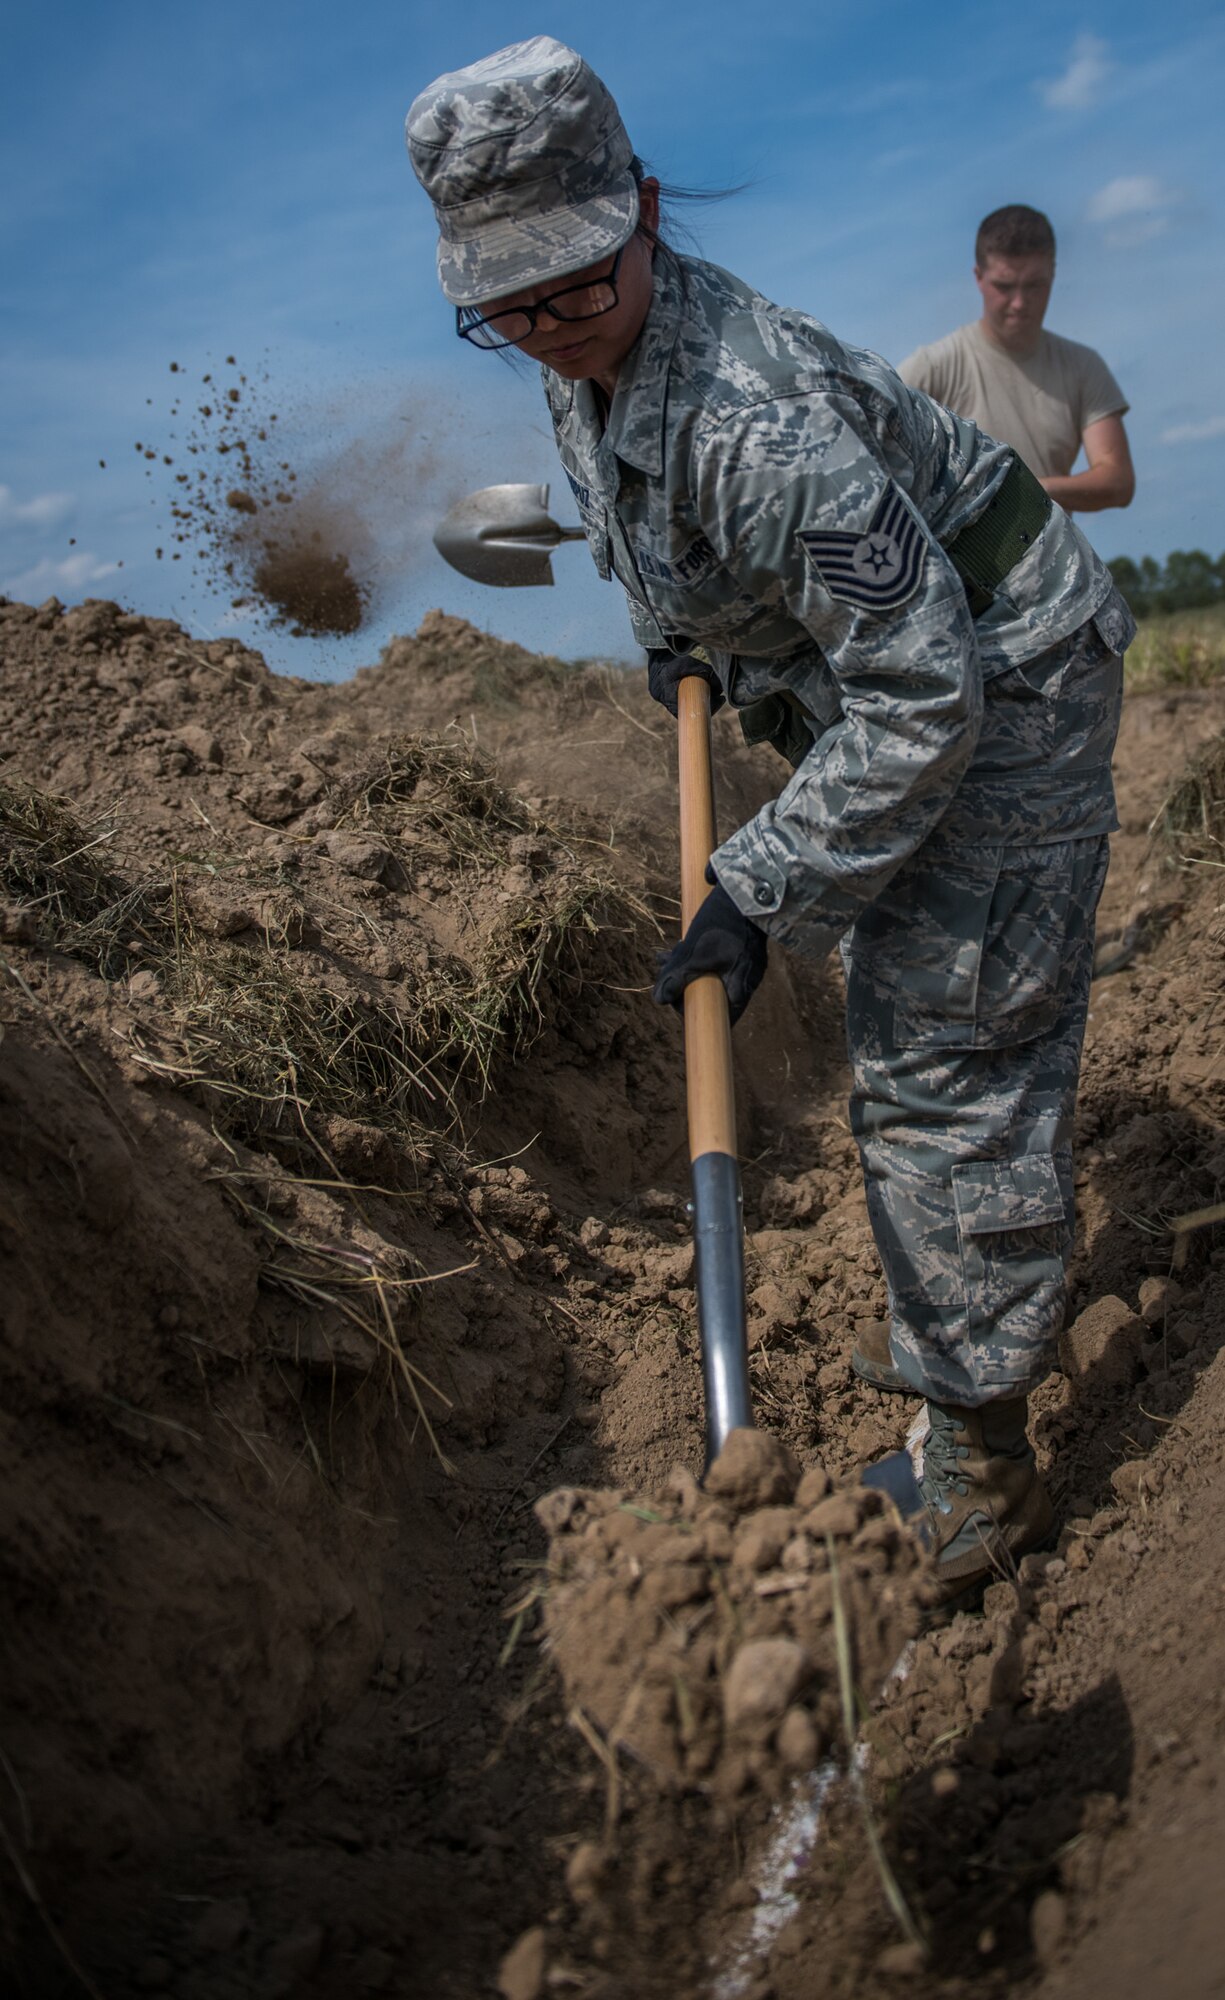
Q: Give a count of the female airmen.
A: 1